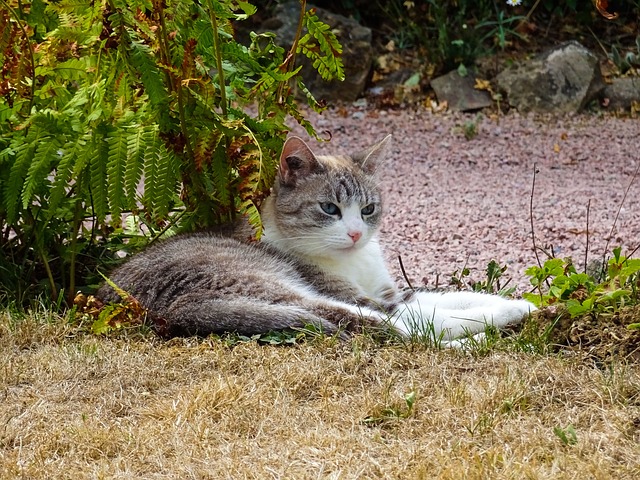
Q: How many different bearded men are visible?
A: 0